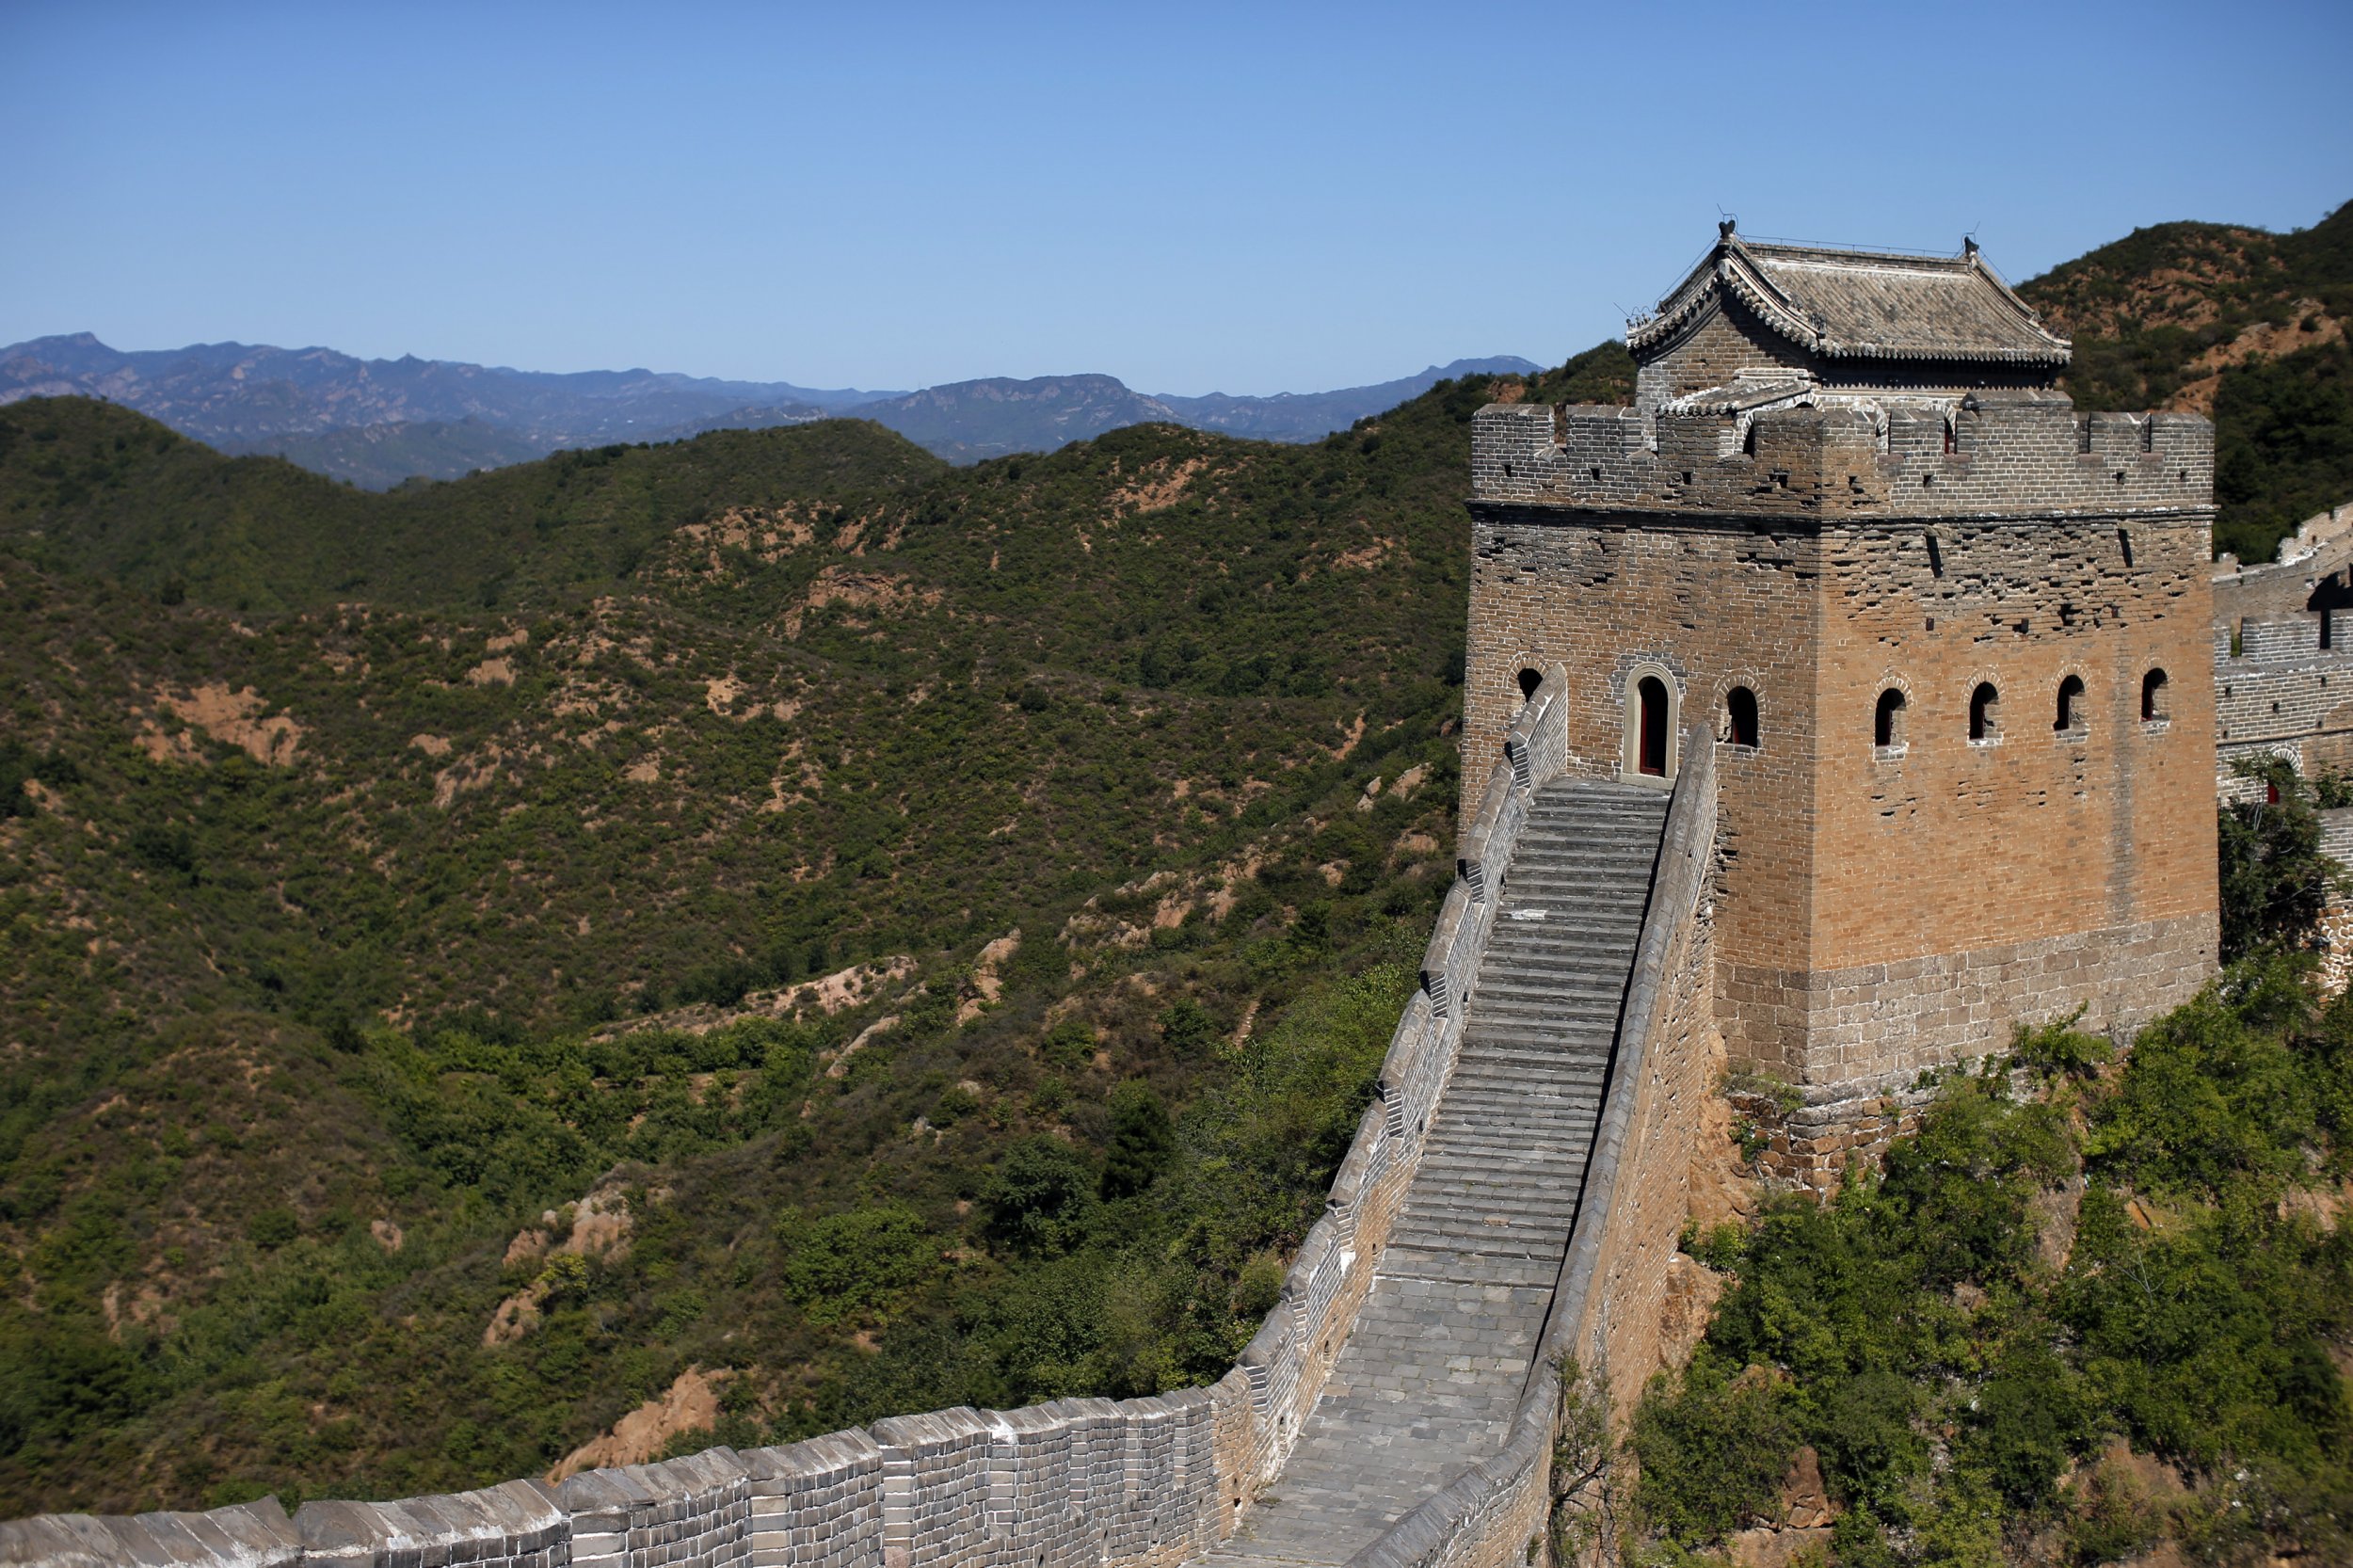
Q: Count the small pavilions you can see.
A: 1